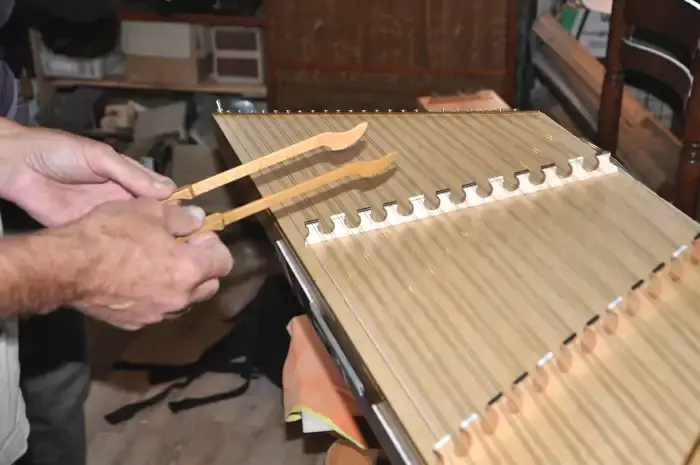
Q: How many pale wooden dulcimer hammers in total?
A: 2